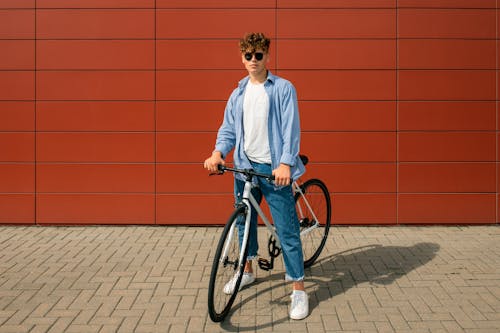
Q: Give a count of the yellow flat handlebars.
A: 0